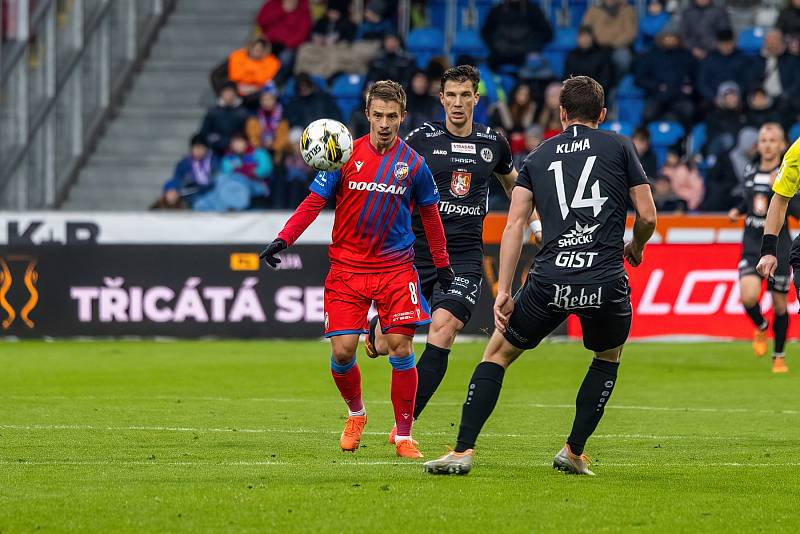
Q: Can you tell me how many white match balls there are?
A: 1